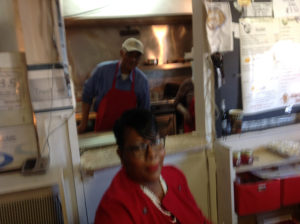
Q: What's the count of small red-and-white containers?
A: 2